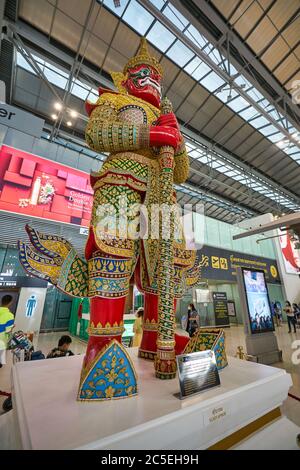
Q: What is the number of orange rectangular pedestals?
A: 0